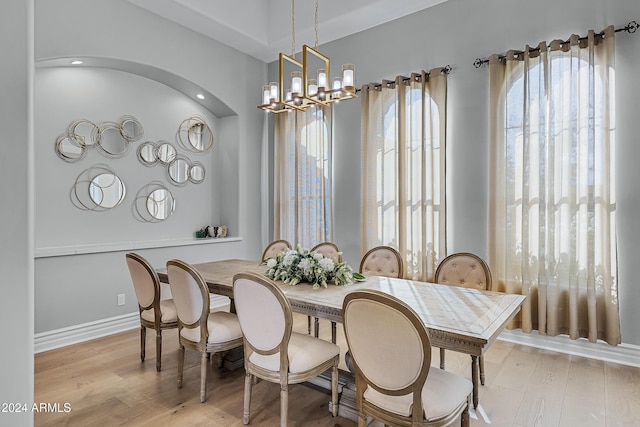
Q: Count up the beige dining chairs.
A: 8